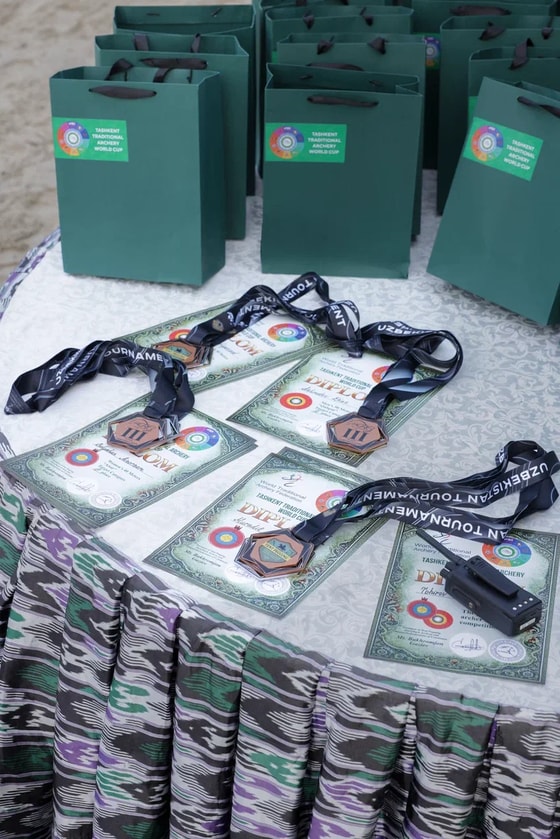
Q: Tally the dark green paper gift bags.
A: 11